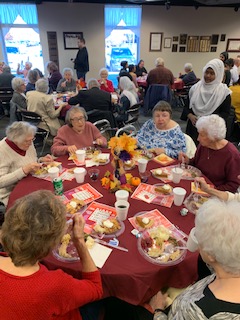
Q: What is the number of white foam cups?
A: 9